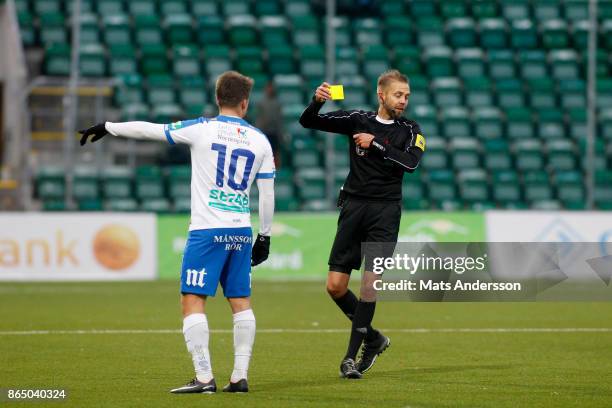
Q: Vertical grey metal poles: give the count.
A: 3